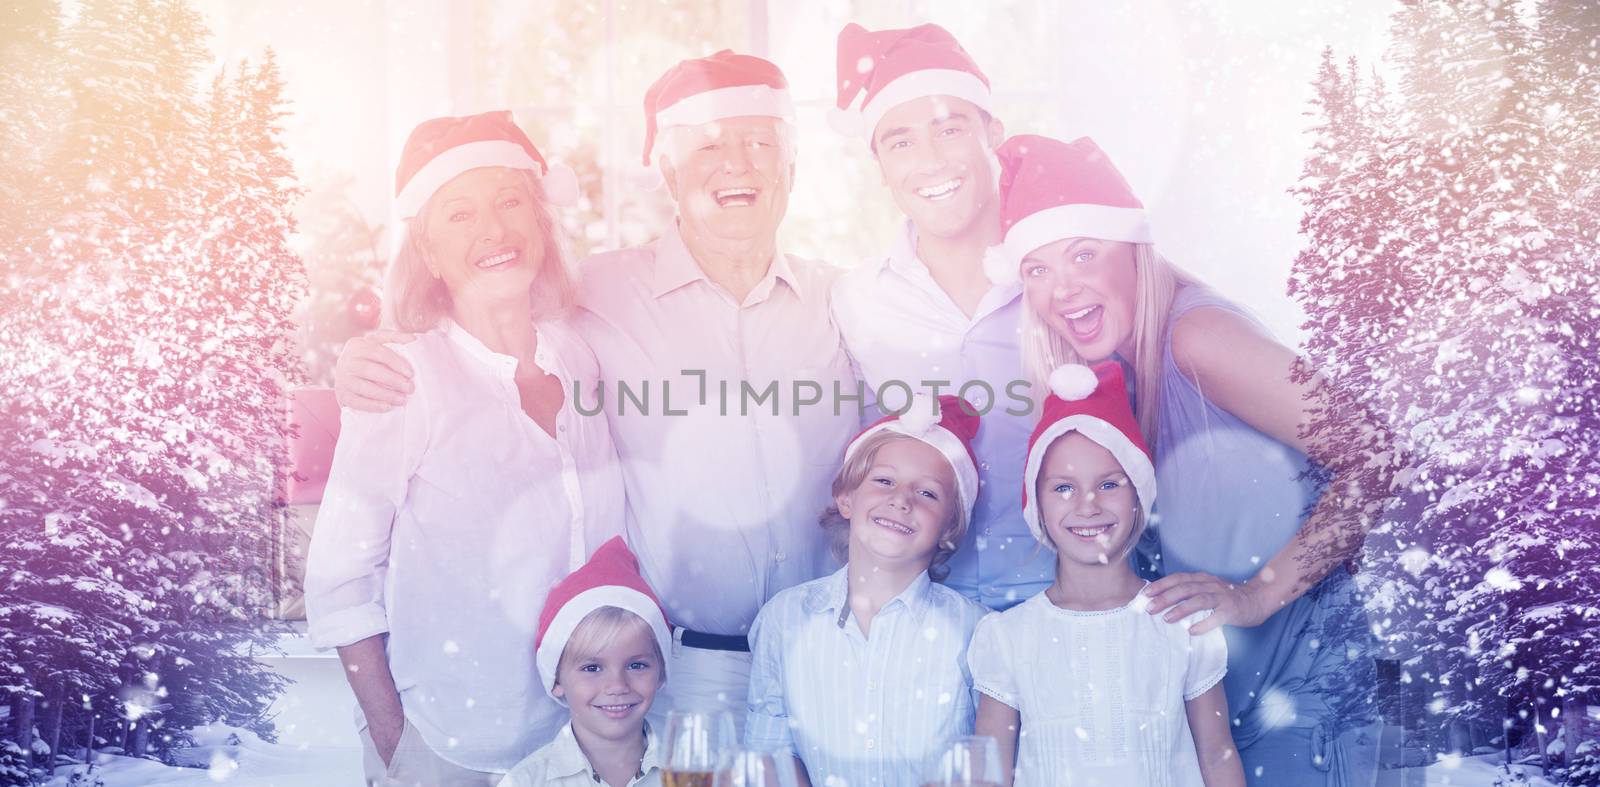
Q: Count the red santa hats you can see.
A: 7